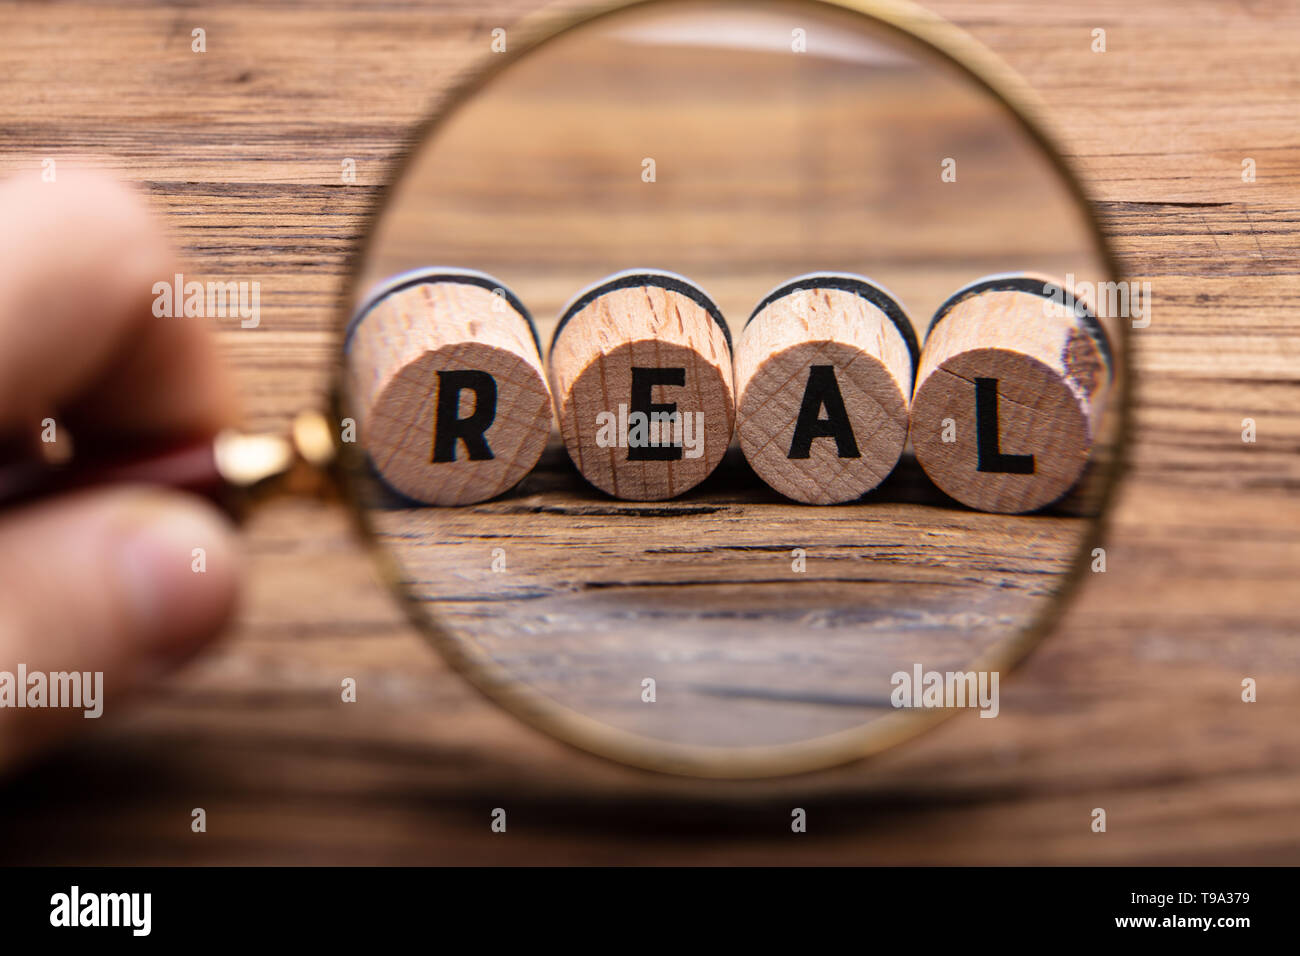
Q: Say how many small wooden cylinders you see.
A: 4